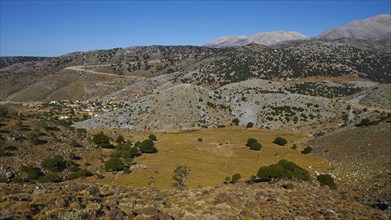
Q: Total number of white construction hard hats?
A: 0